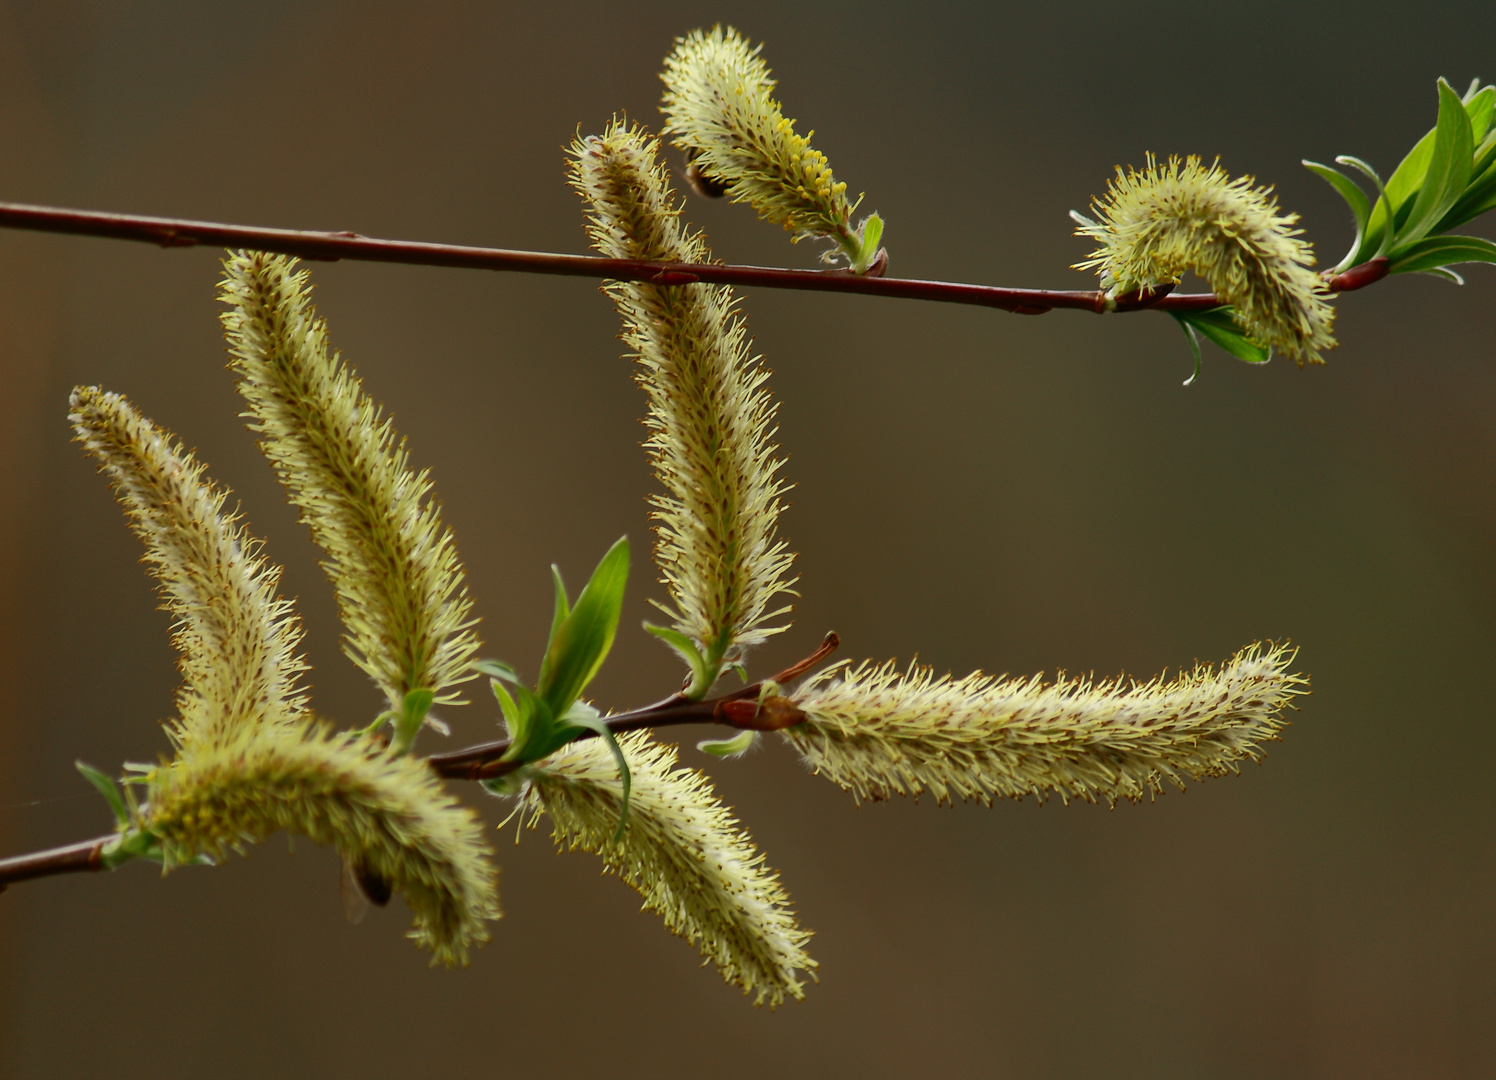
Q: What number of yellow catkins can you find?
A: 8